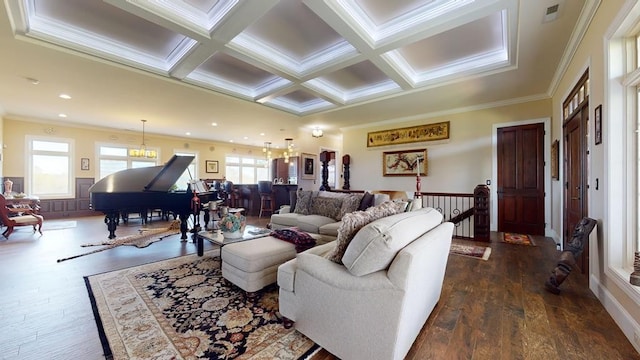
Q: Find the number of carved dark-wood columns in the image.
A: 2